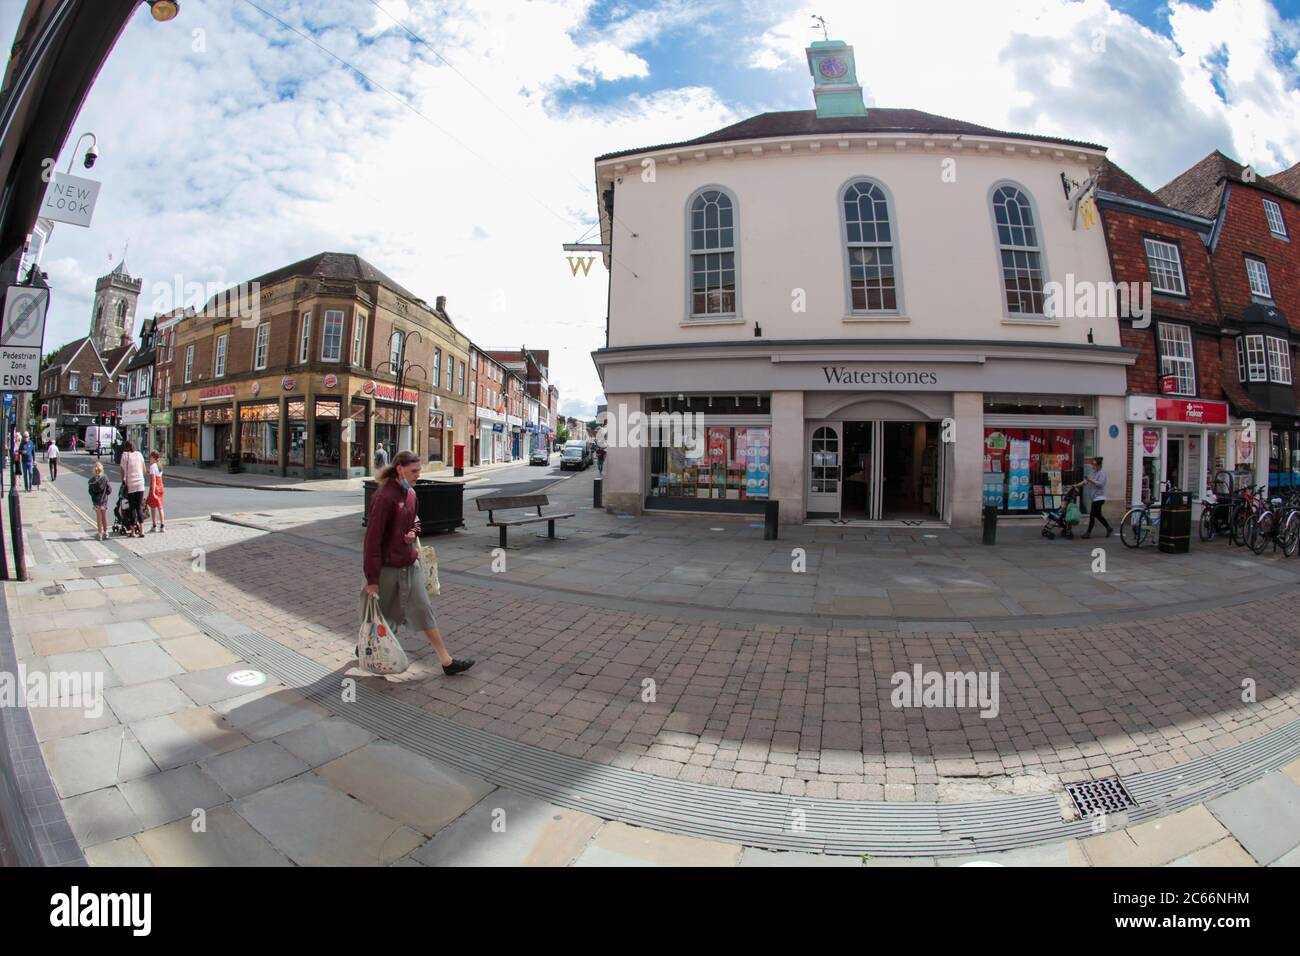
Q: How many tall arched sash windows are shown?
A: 3